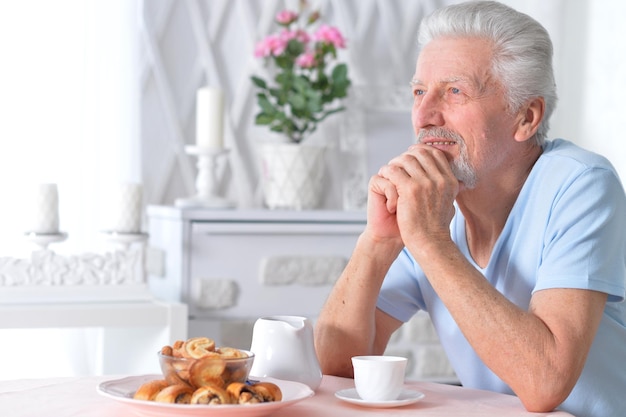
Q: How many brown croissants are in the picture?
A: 5